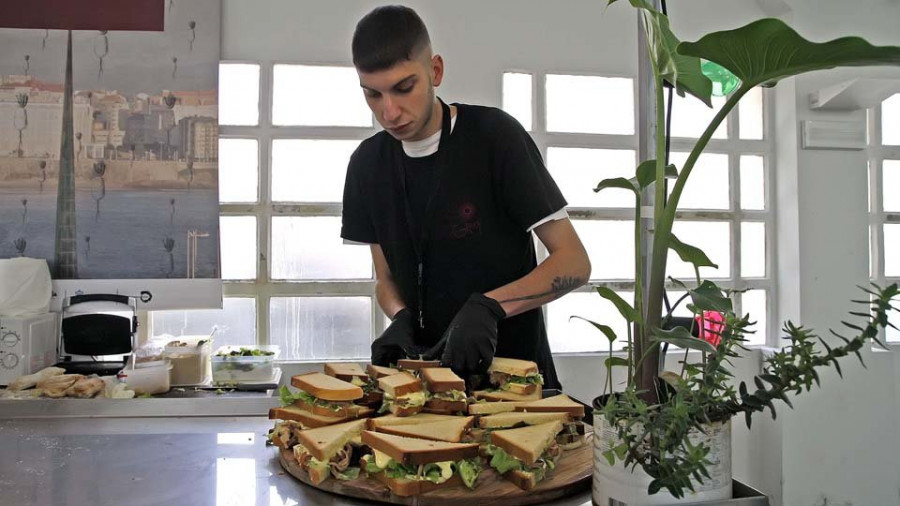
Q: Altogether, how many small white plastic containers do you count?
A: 3